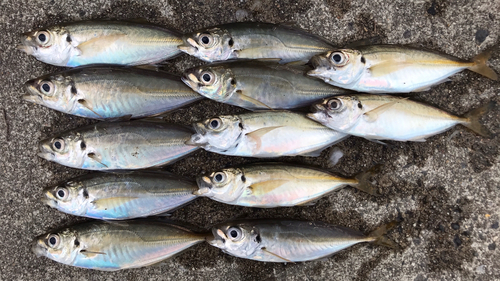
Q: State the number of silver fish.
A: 12